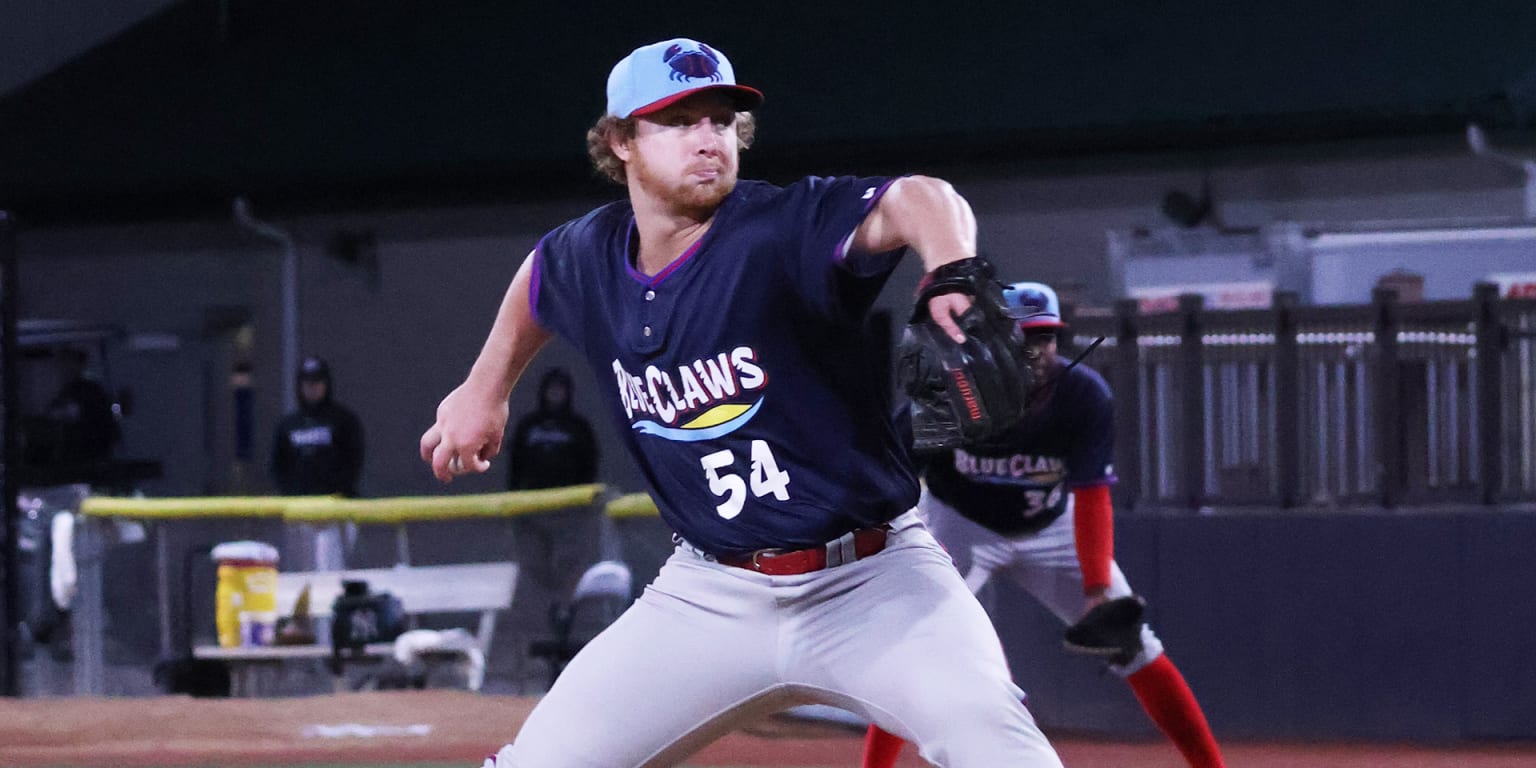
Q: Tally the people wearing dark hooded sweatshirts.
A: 2